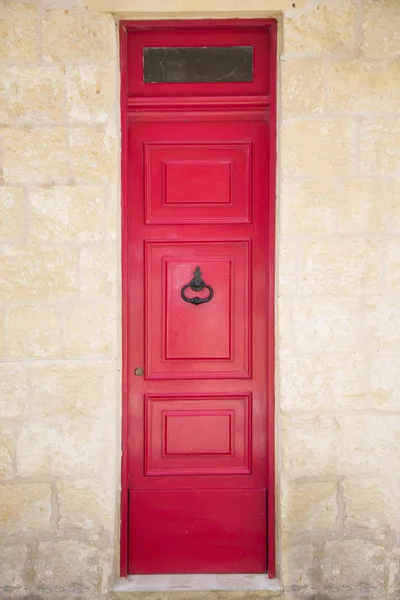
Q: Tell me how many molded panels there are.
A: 3